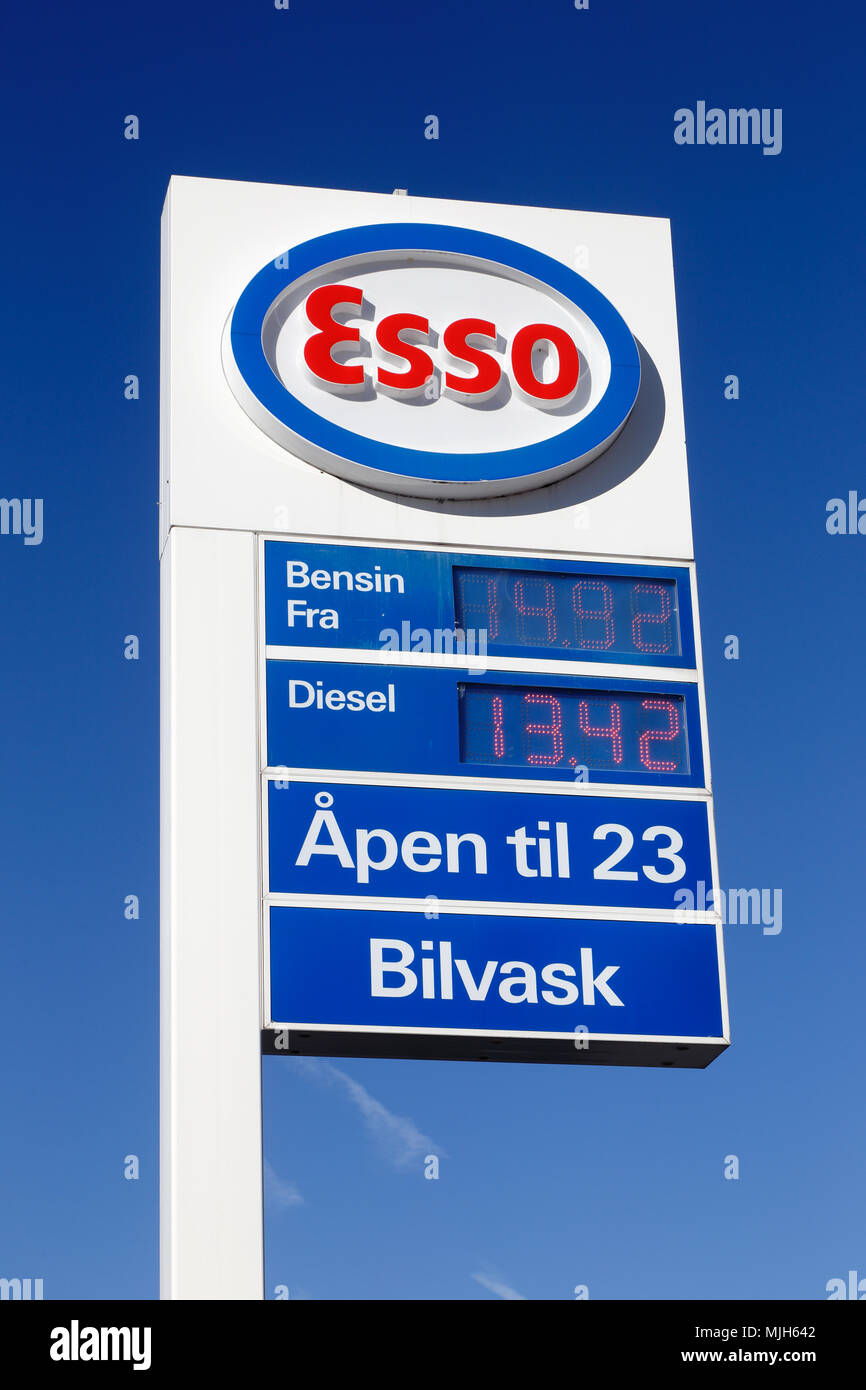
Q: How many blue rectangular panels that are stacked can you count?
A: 4